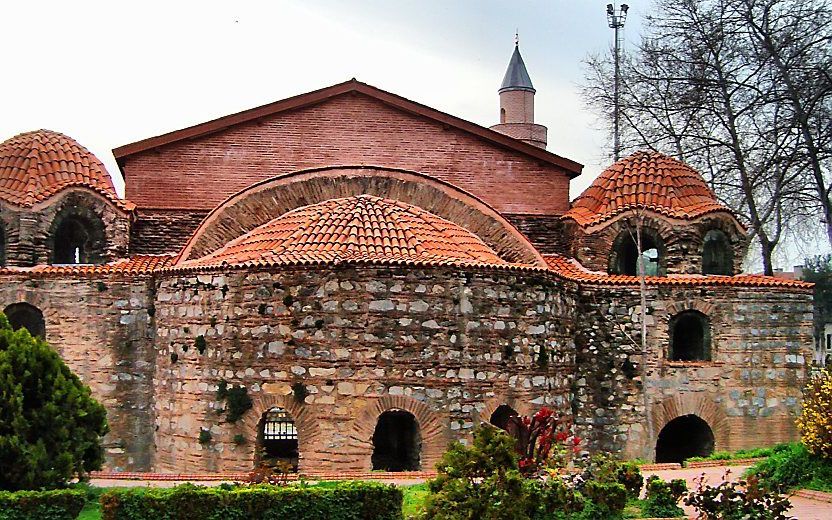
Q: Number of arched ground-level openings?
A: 4